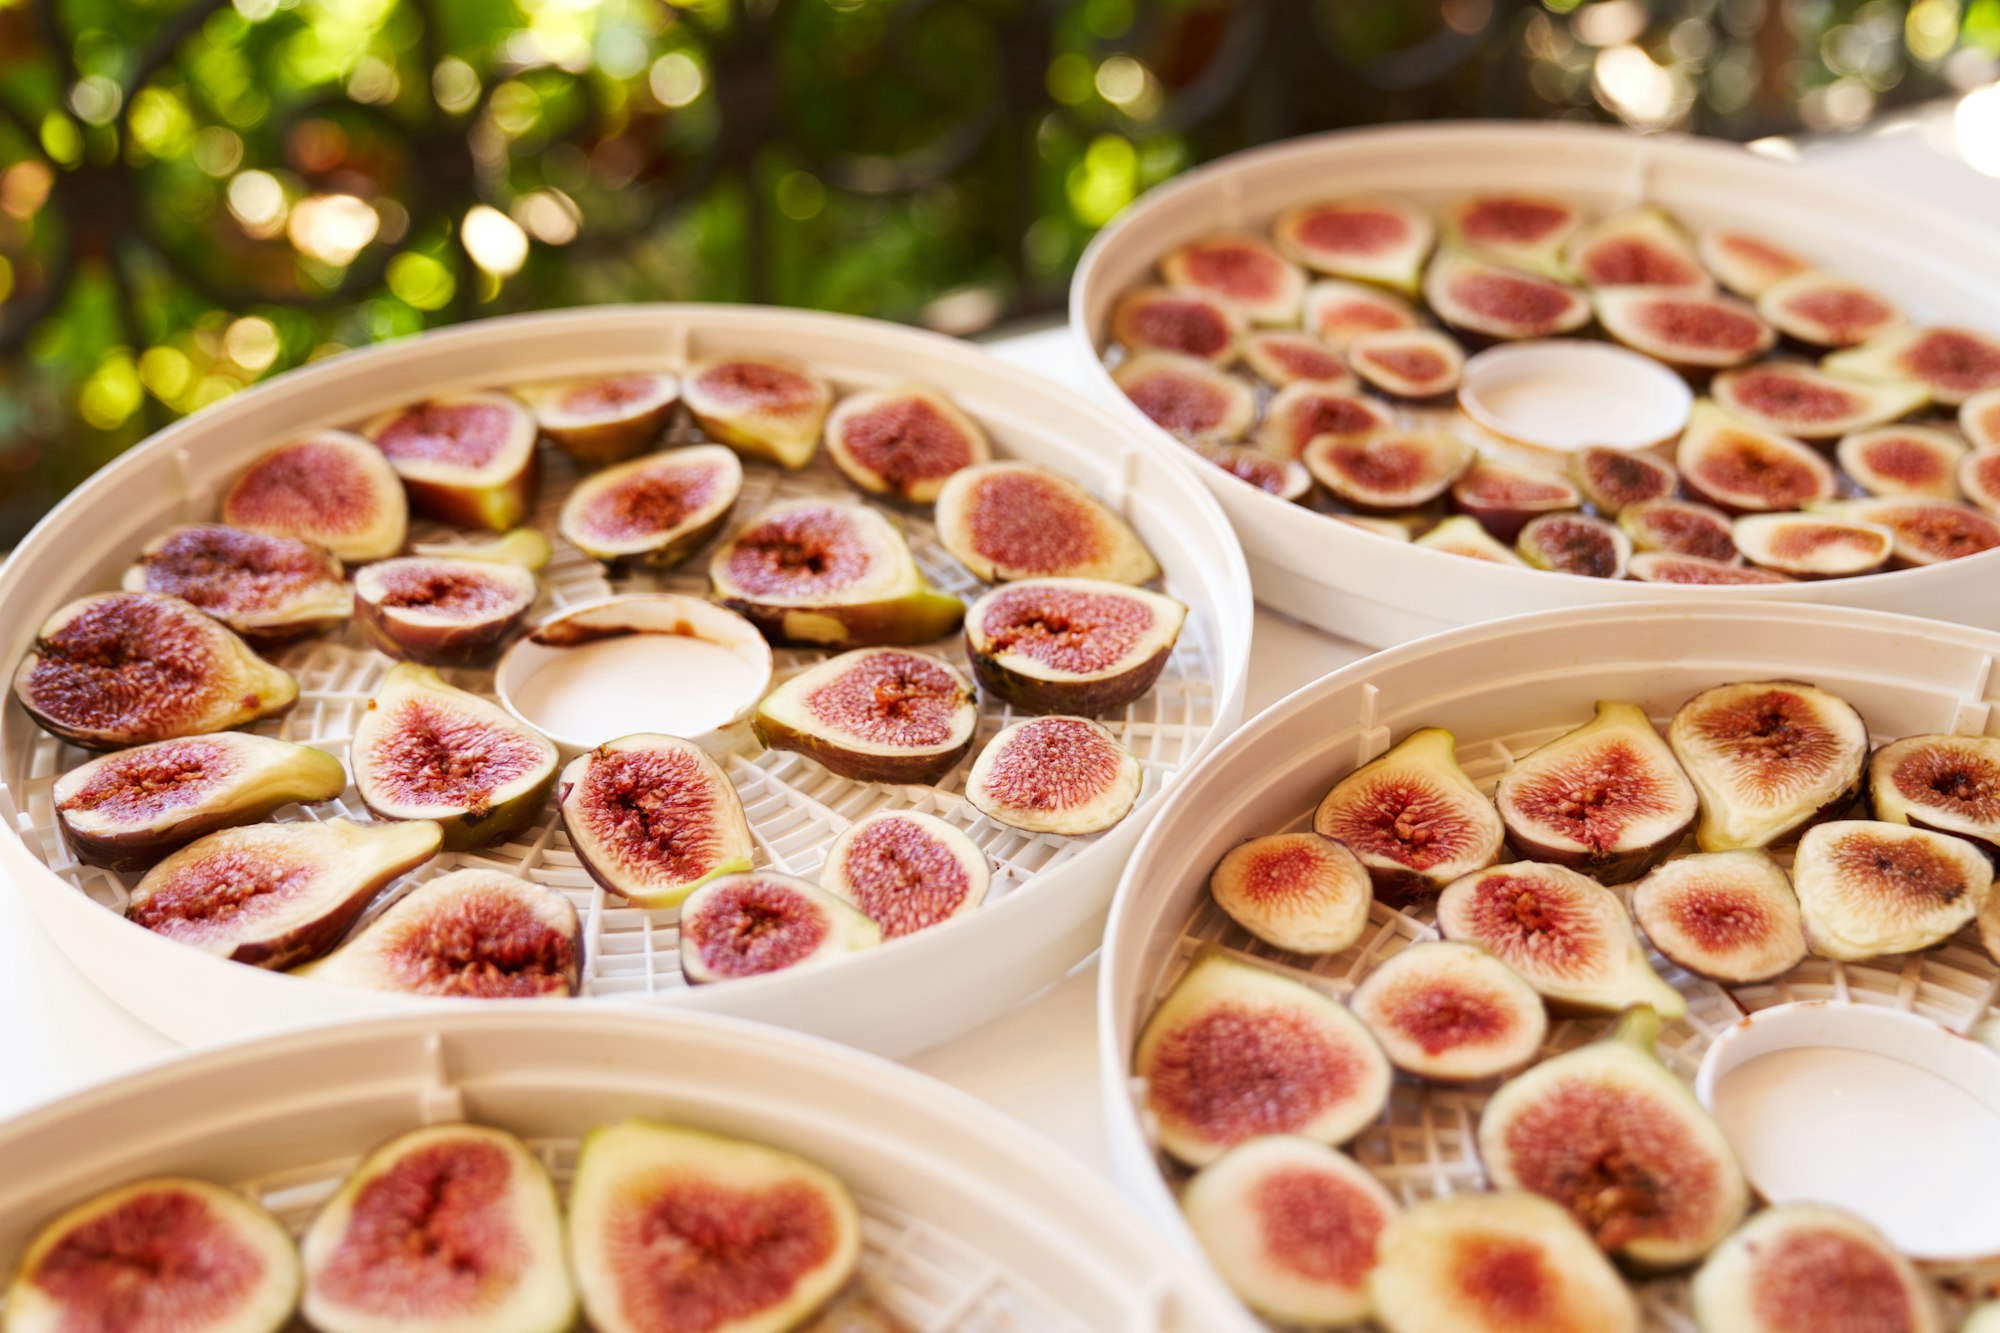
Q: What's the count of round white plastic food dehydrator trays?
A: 4